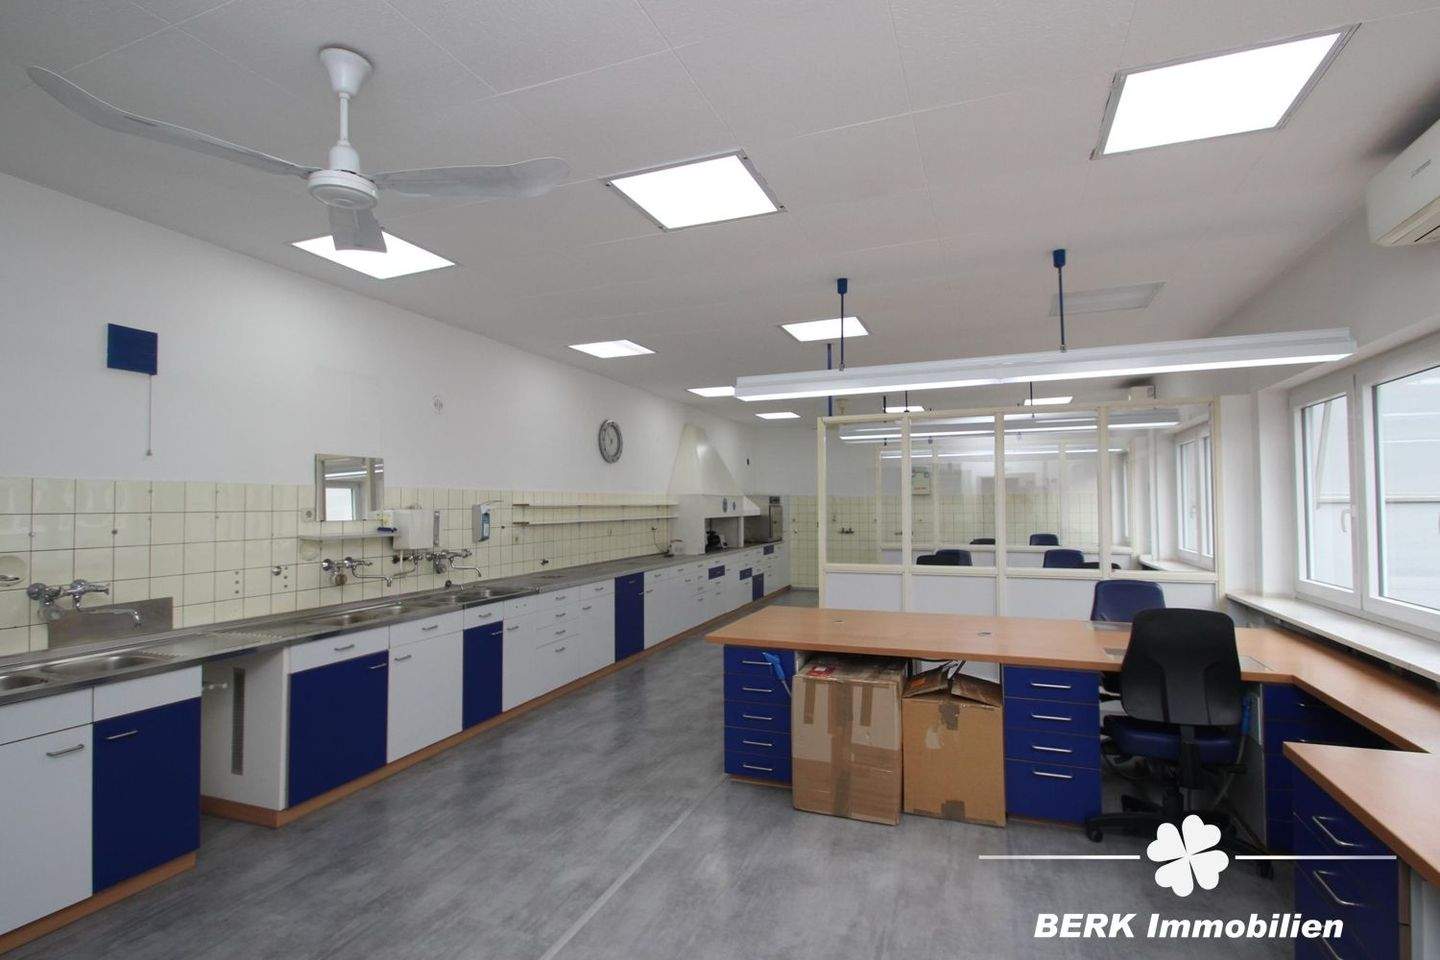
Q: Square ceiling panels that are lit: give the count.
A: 9